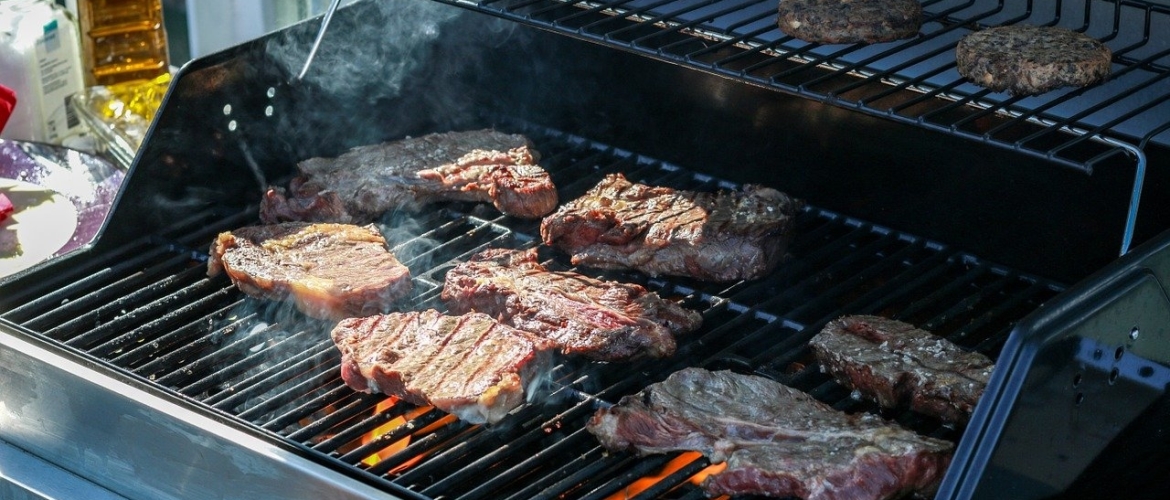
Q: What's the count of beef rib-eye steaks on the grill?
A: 7